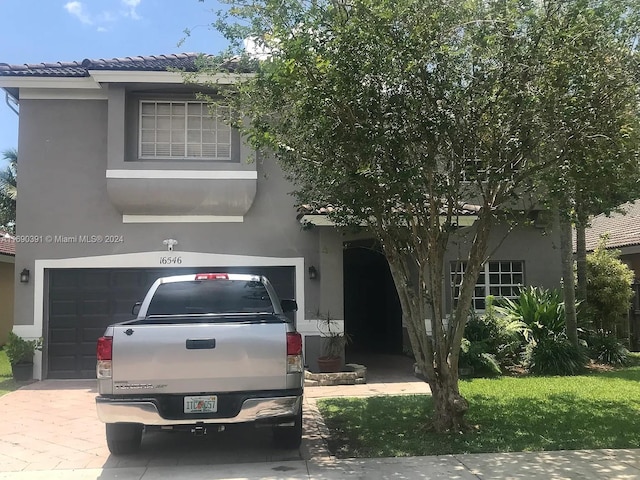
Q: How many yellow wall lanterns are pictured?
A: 0